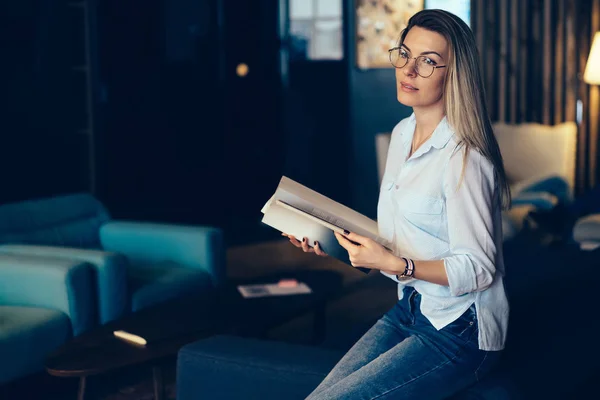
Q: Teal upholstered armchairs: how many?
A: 2